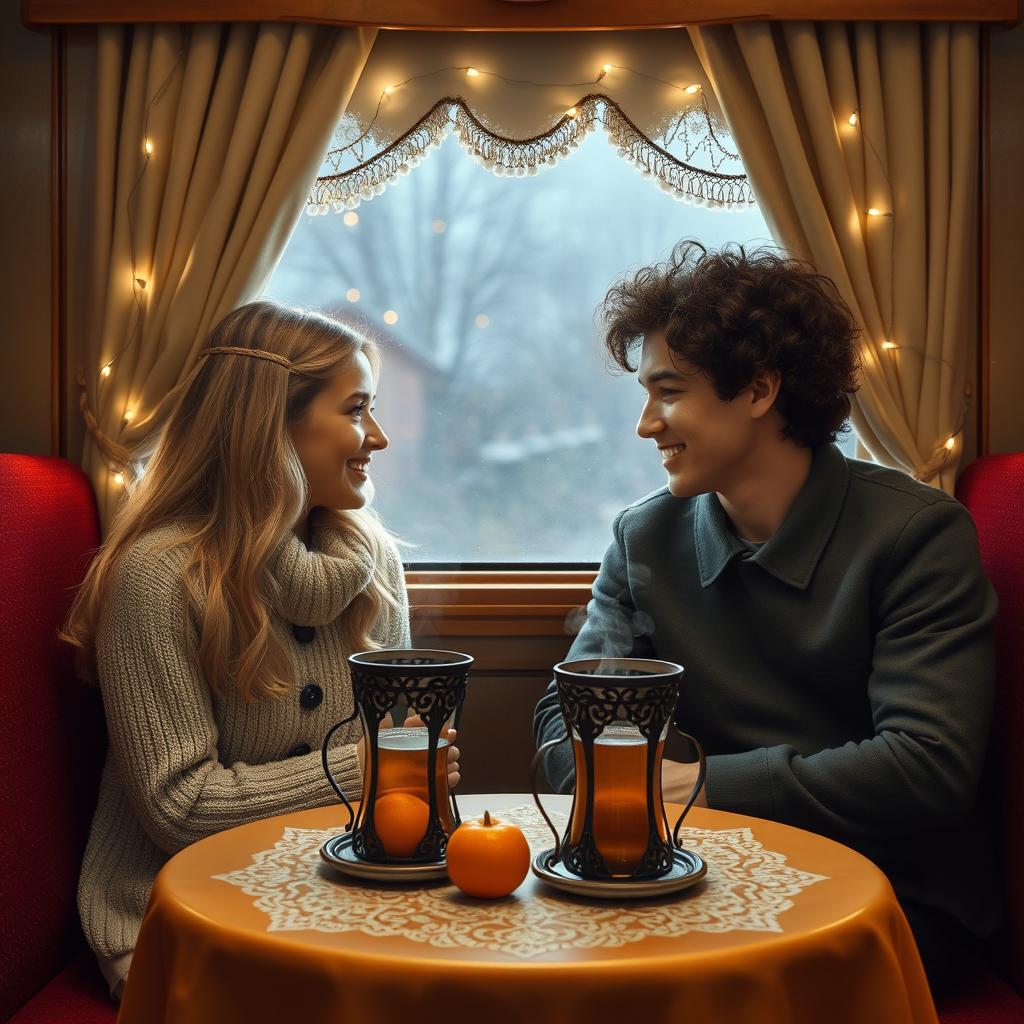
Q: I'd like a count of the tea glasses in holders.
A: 2